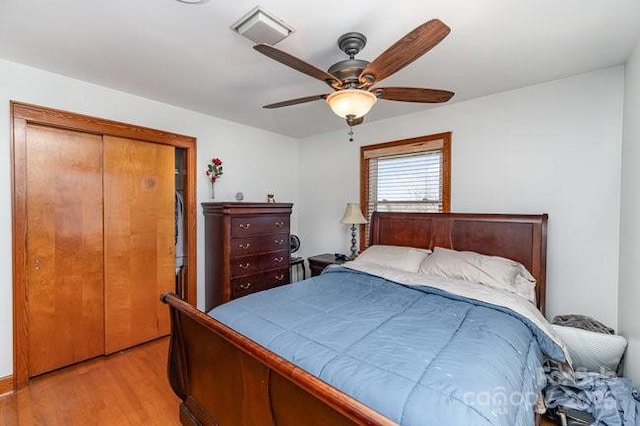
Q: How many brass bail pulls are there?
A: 8